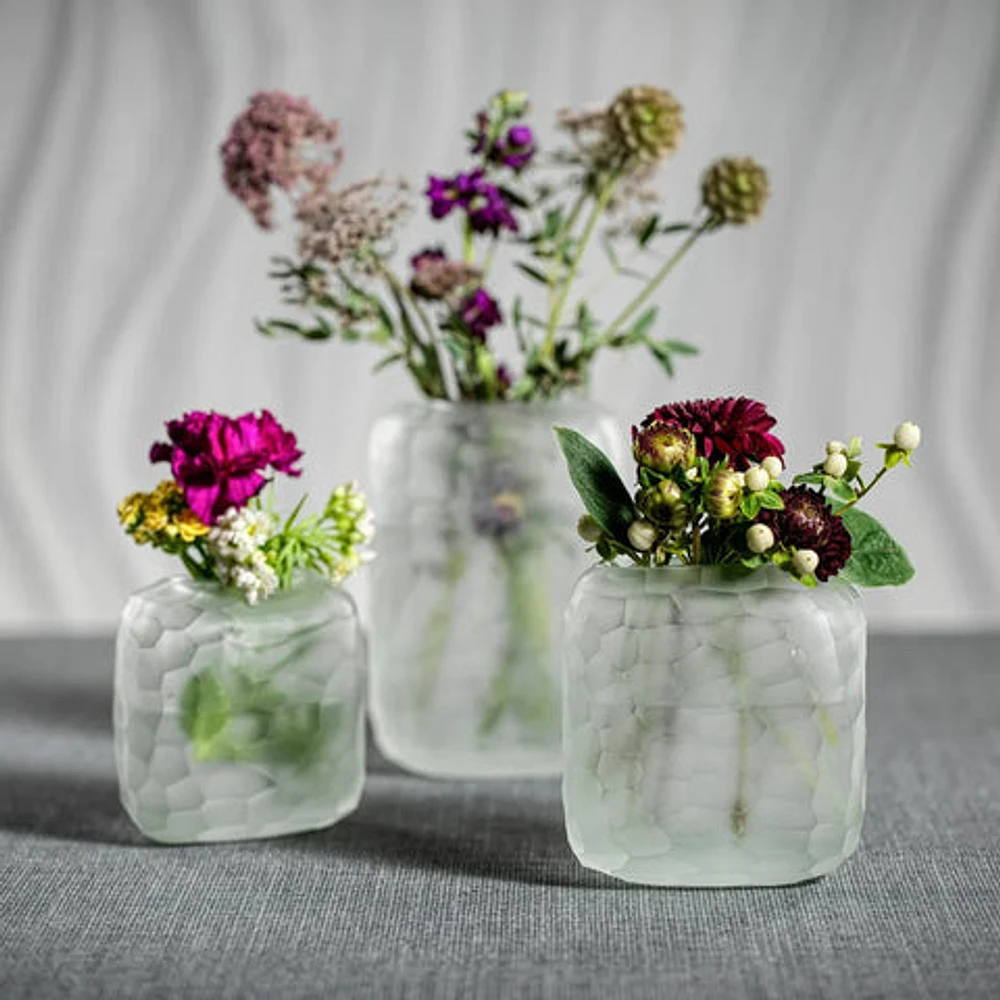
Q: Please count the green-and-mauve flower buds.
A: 3